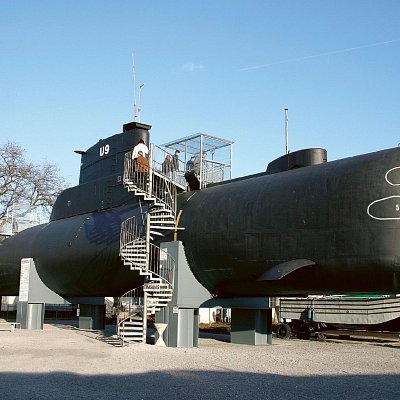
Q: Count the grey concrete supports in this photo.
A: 4